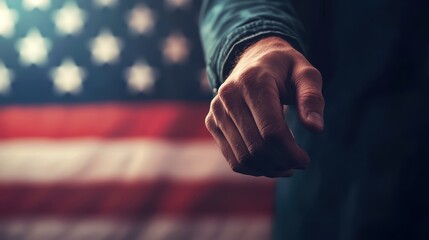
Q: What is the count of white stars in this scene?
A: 13